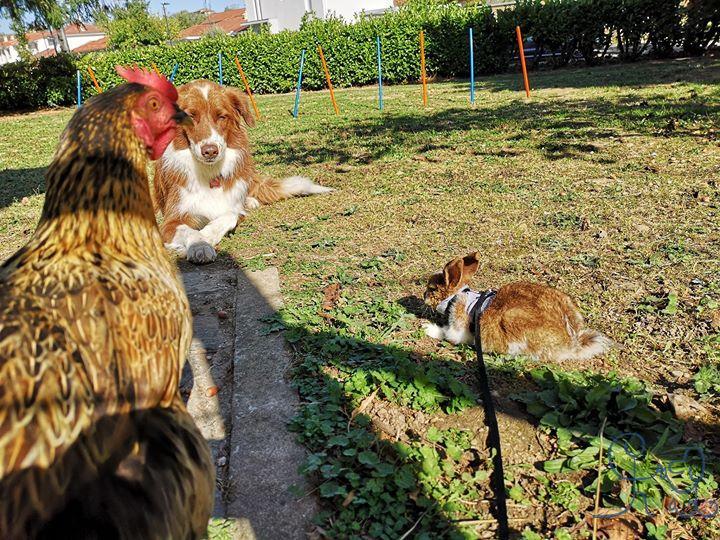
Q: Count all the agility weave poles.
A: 12